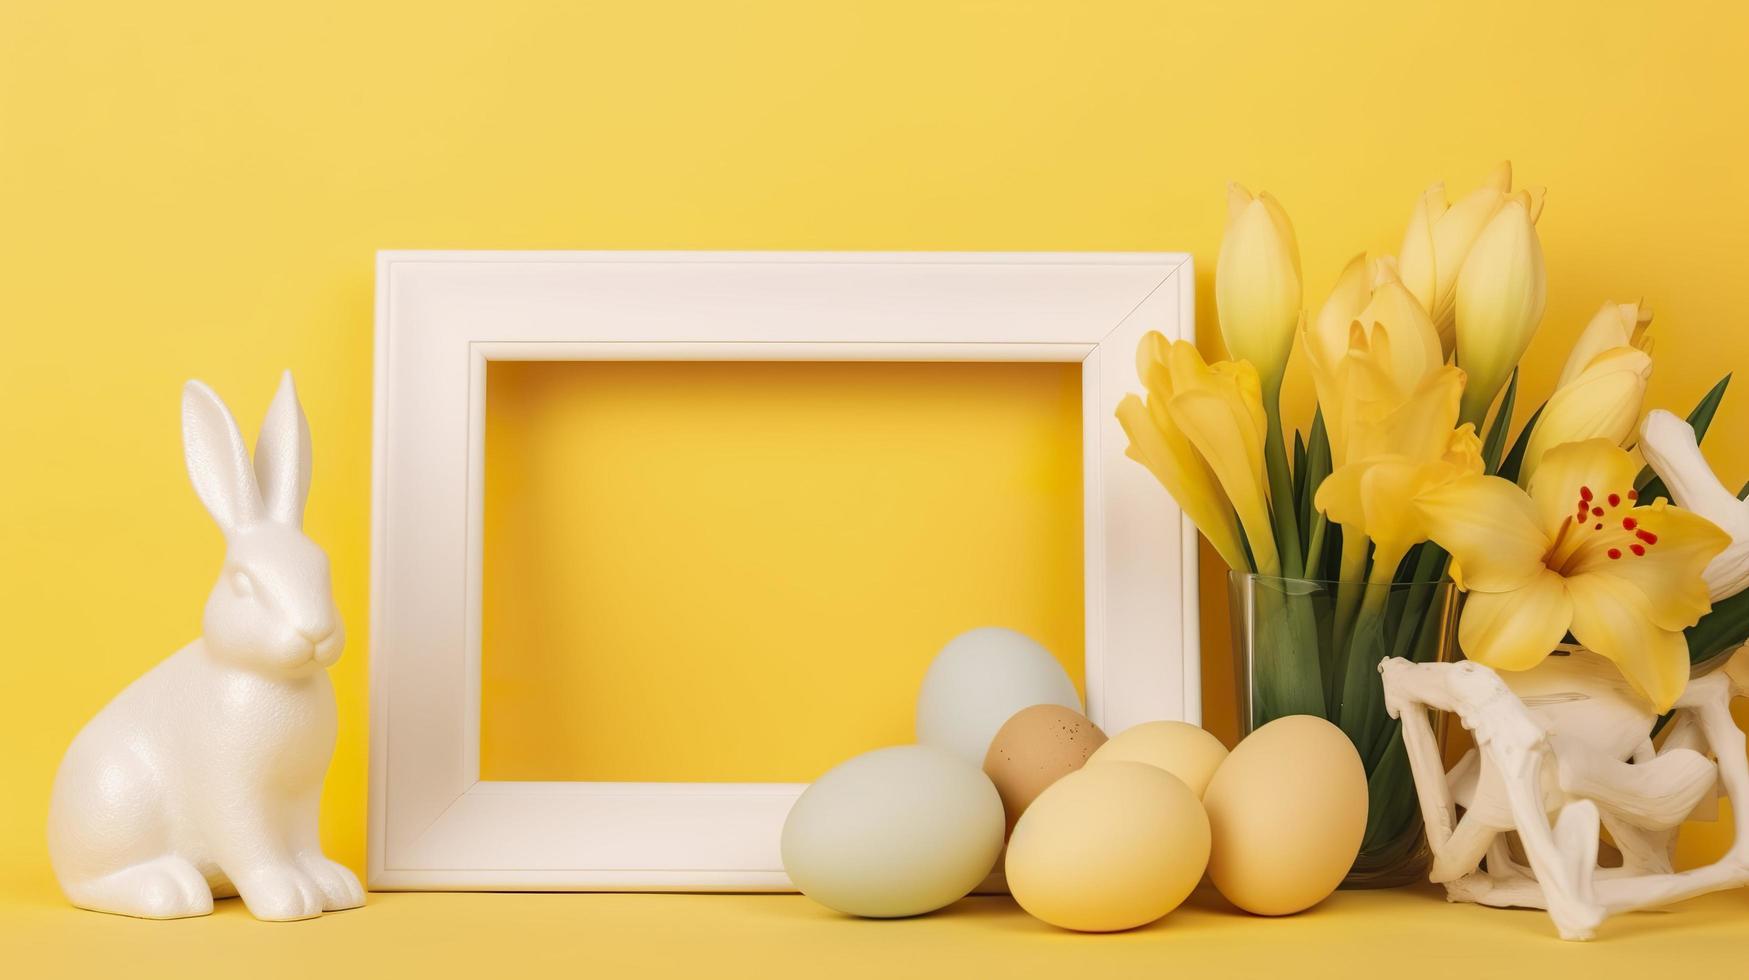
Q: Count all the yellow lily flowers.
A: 1